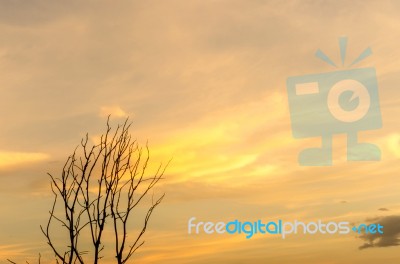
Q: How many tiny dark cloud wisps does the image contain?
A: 2